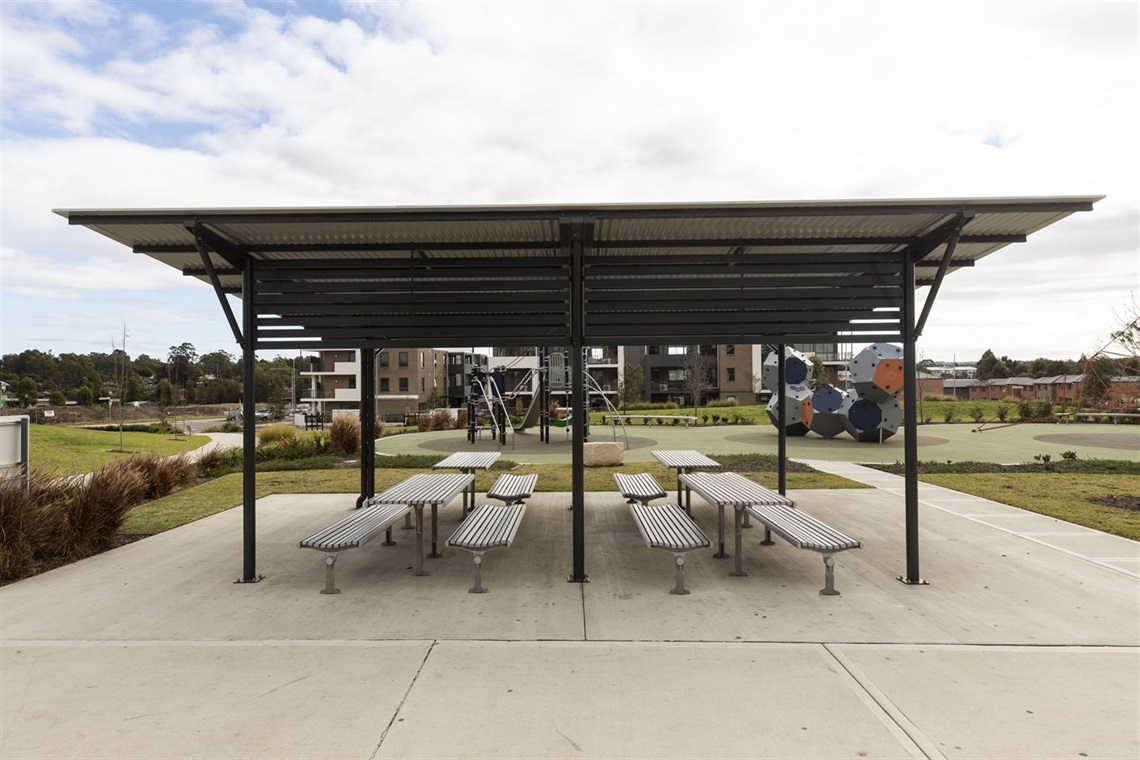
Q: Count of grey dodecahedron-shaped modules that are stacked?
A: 5